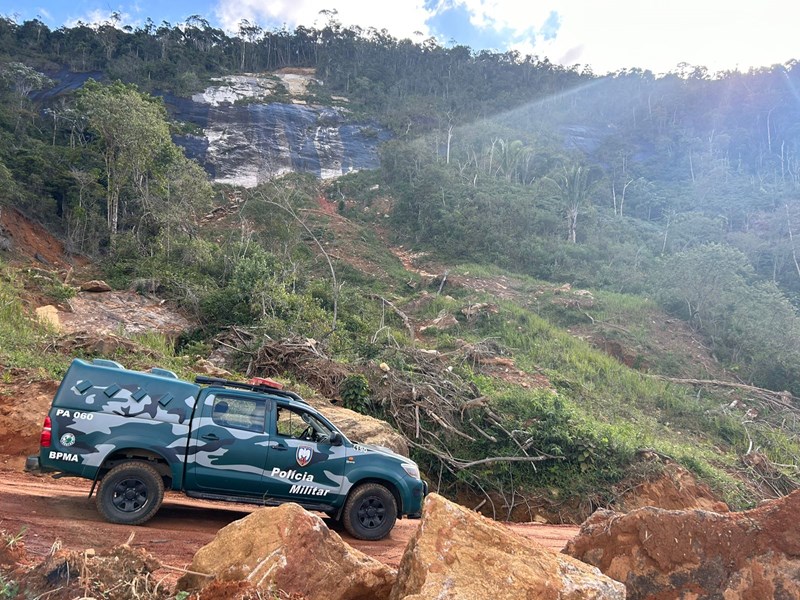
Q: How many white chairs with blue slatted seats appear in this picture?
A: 0